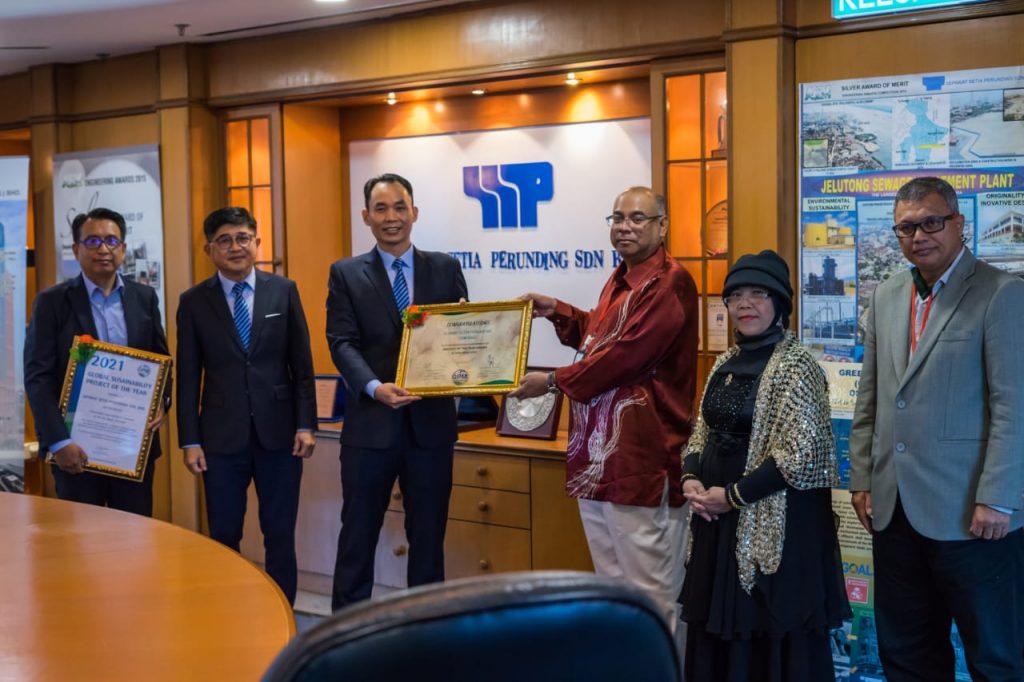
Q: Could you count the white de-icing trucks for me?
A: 0